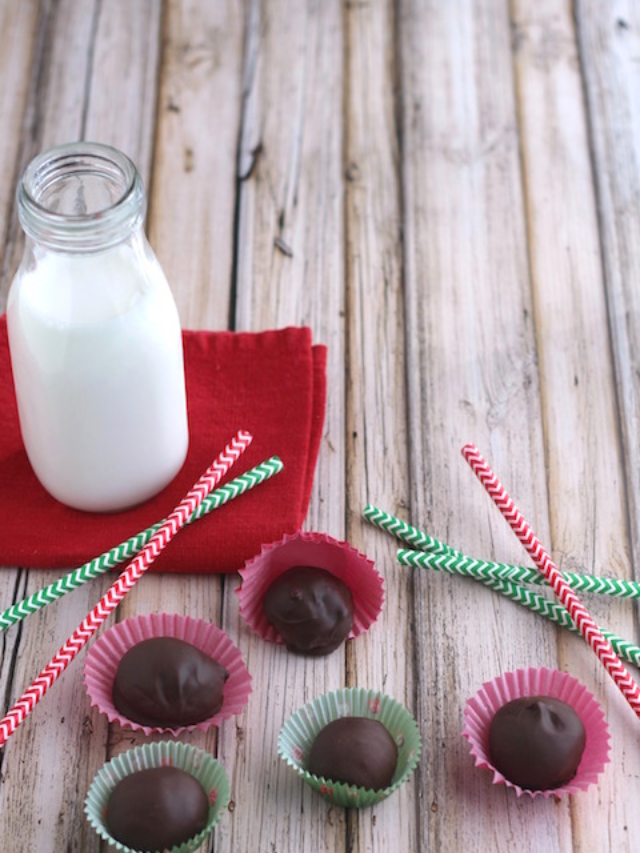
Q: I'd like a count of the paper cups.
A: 5